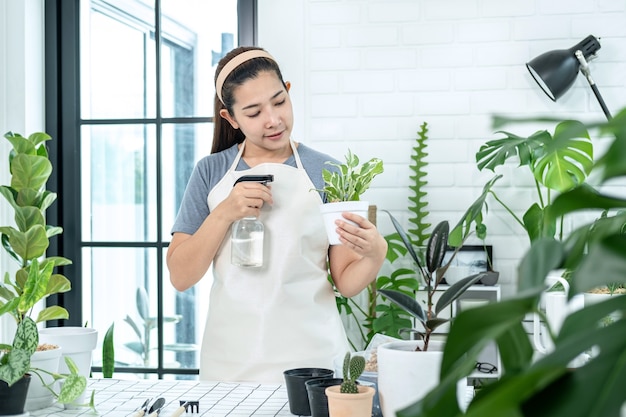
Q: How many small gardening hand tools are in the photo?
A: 3